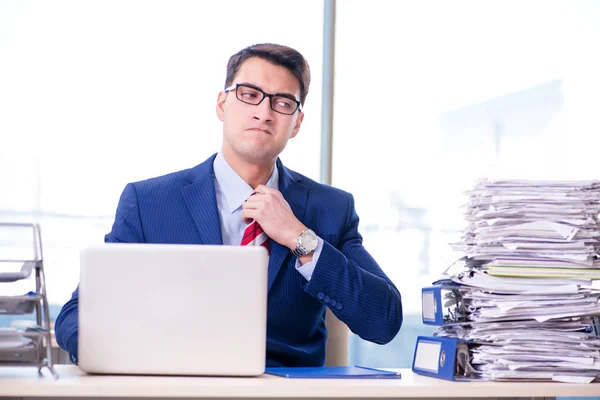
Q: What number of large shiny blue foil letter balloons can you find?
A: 0